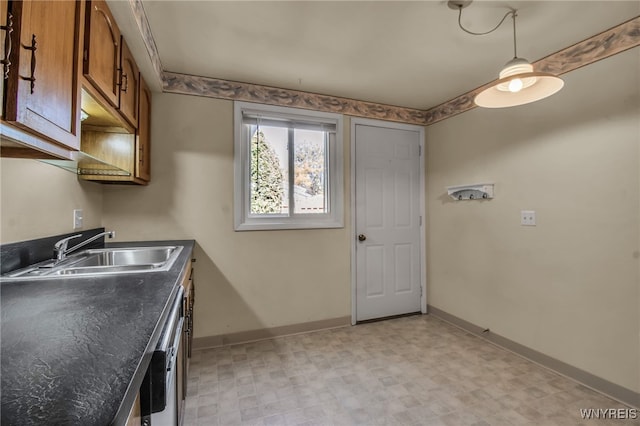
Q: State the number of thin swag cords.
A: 1